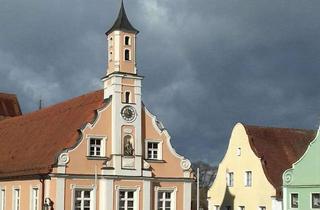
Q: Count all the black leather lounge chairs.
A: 0